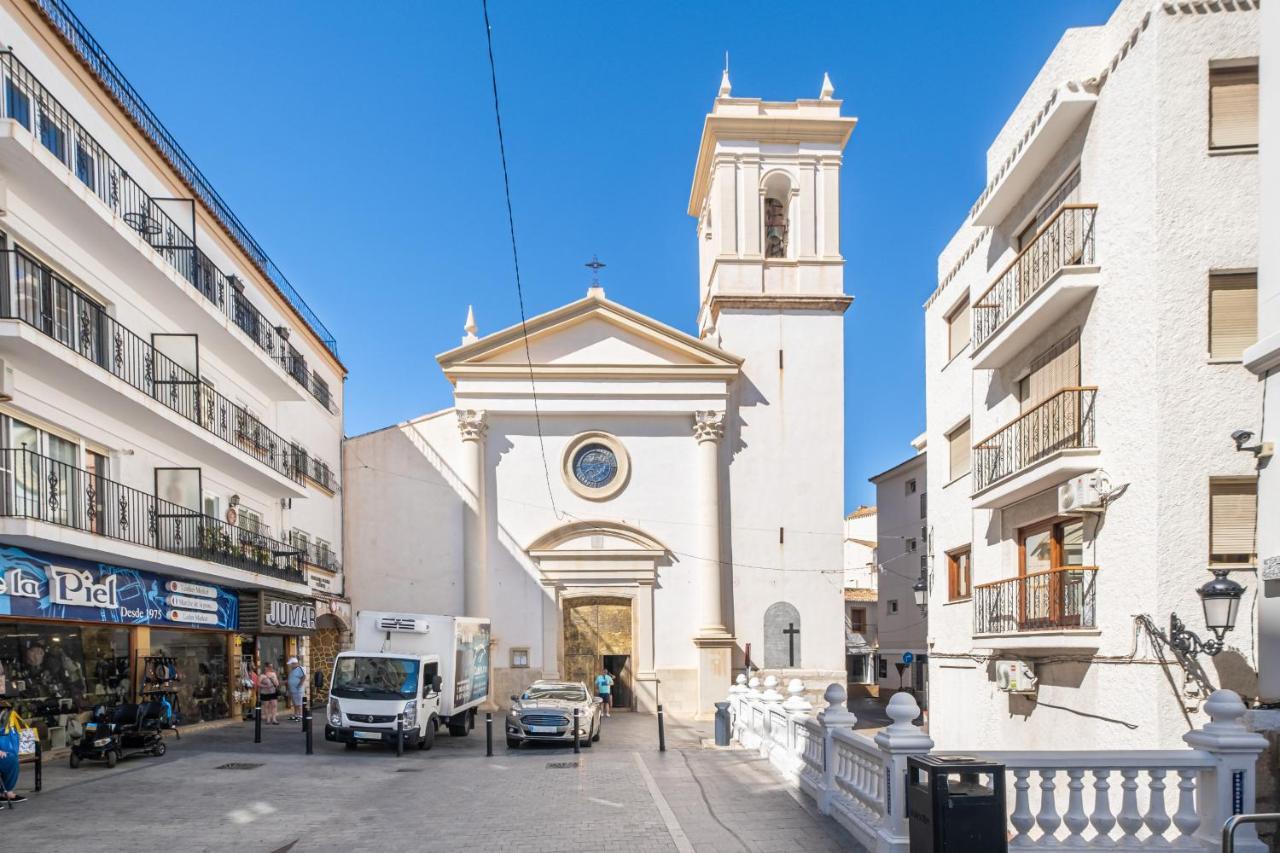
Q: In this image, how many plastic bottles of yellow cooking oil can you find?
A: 0